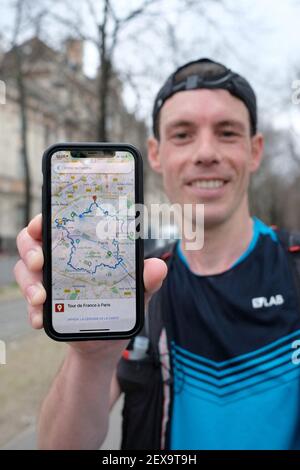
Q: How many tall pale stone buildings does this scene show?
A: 1